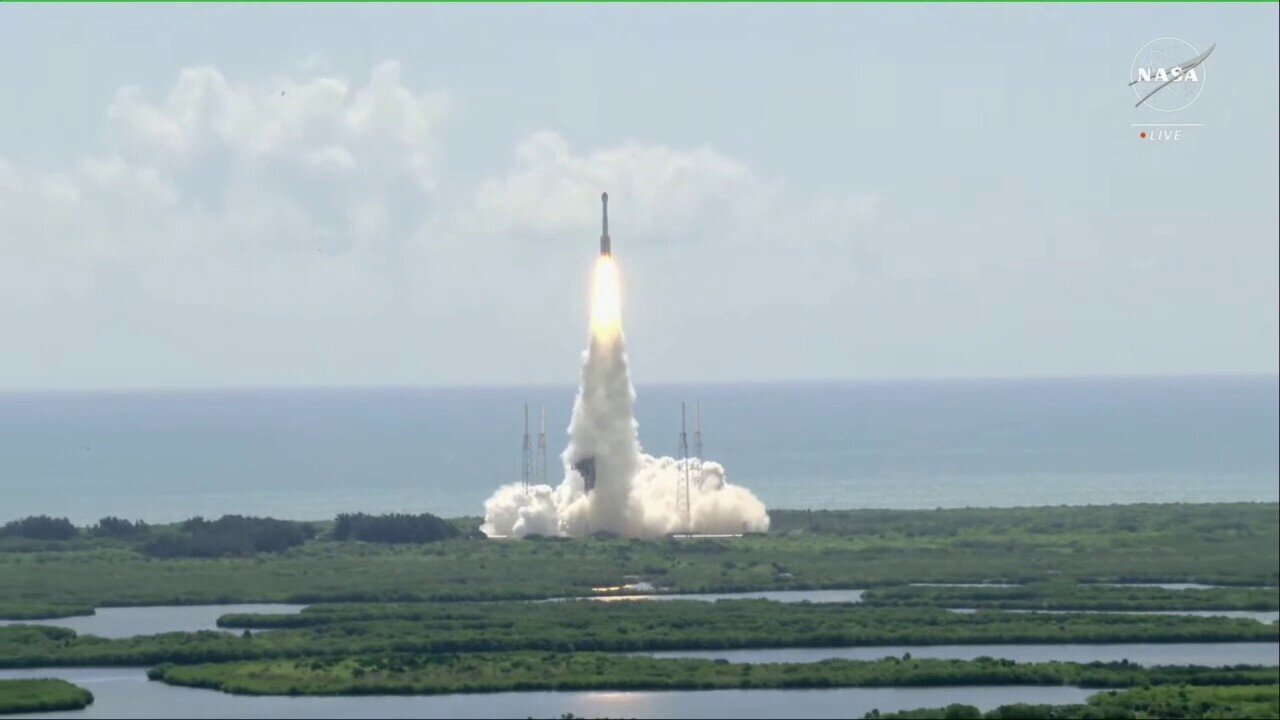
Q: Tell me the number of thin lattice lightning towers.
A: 4